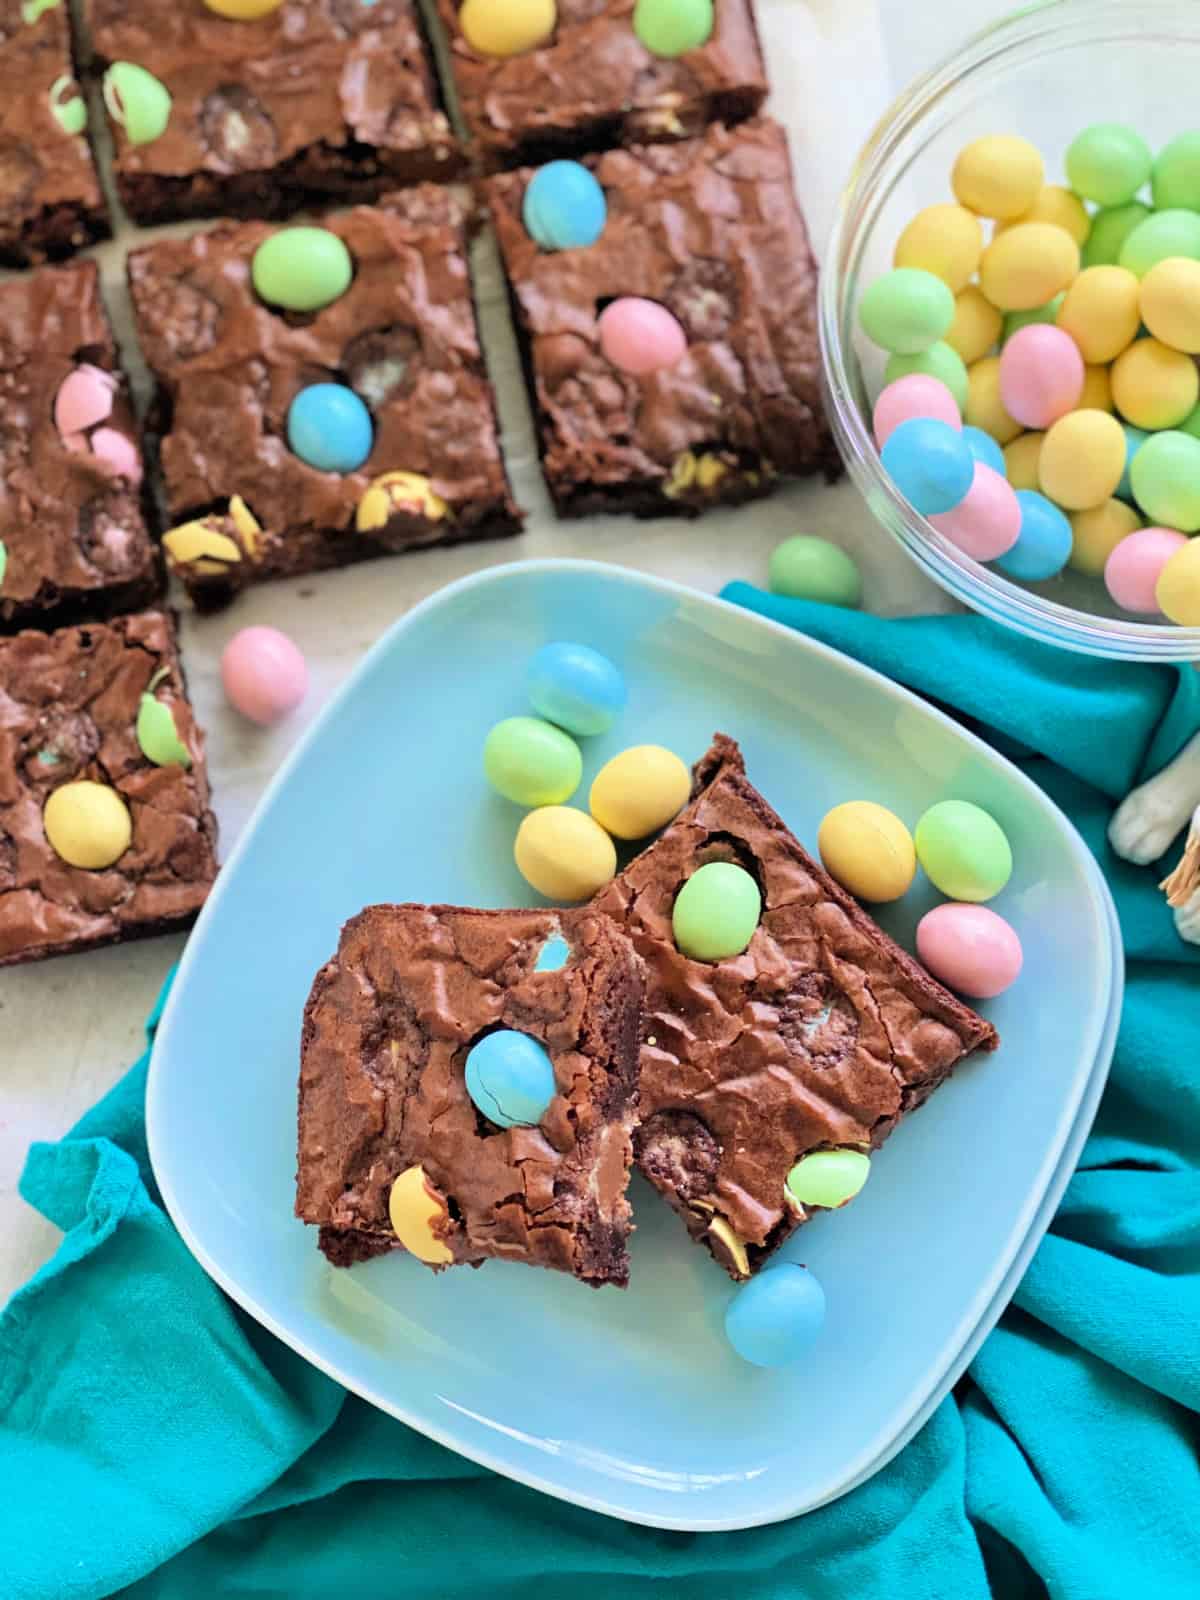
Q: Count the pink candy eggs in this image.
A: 8